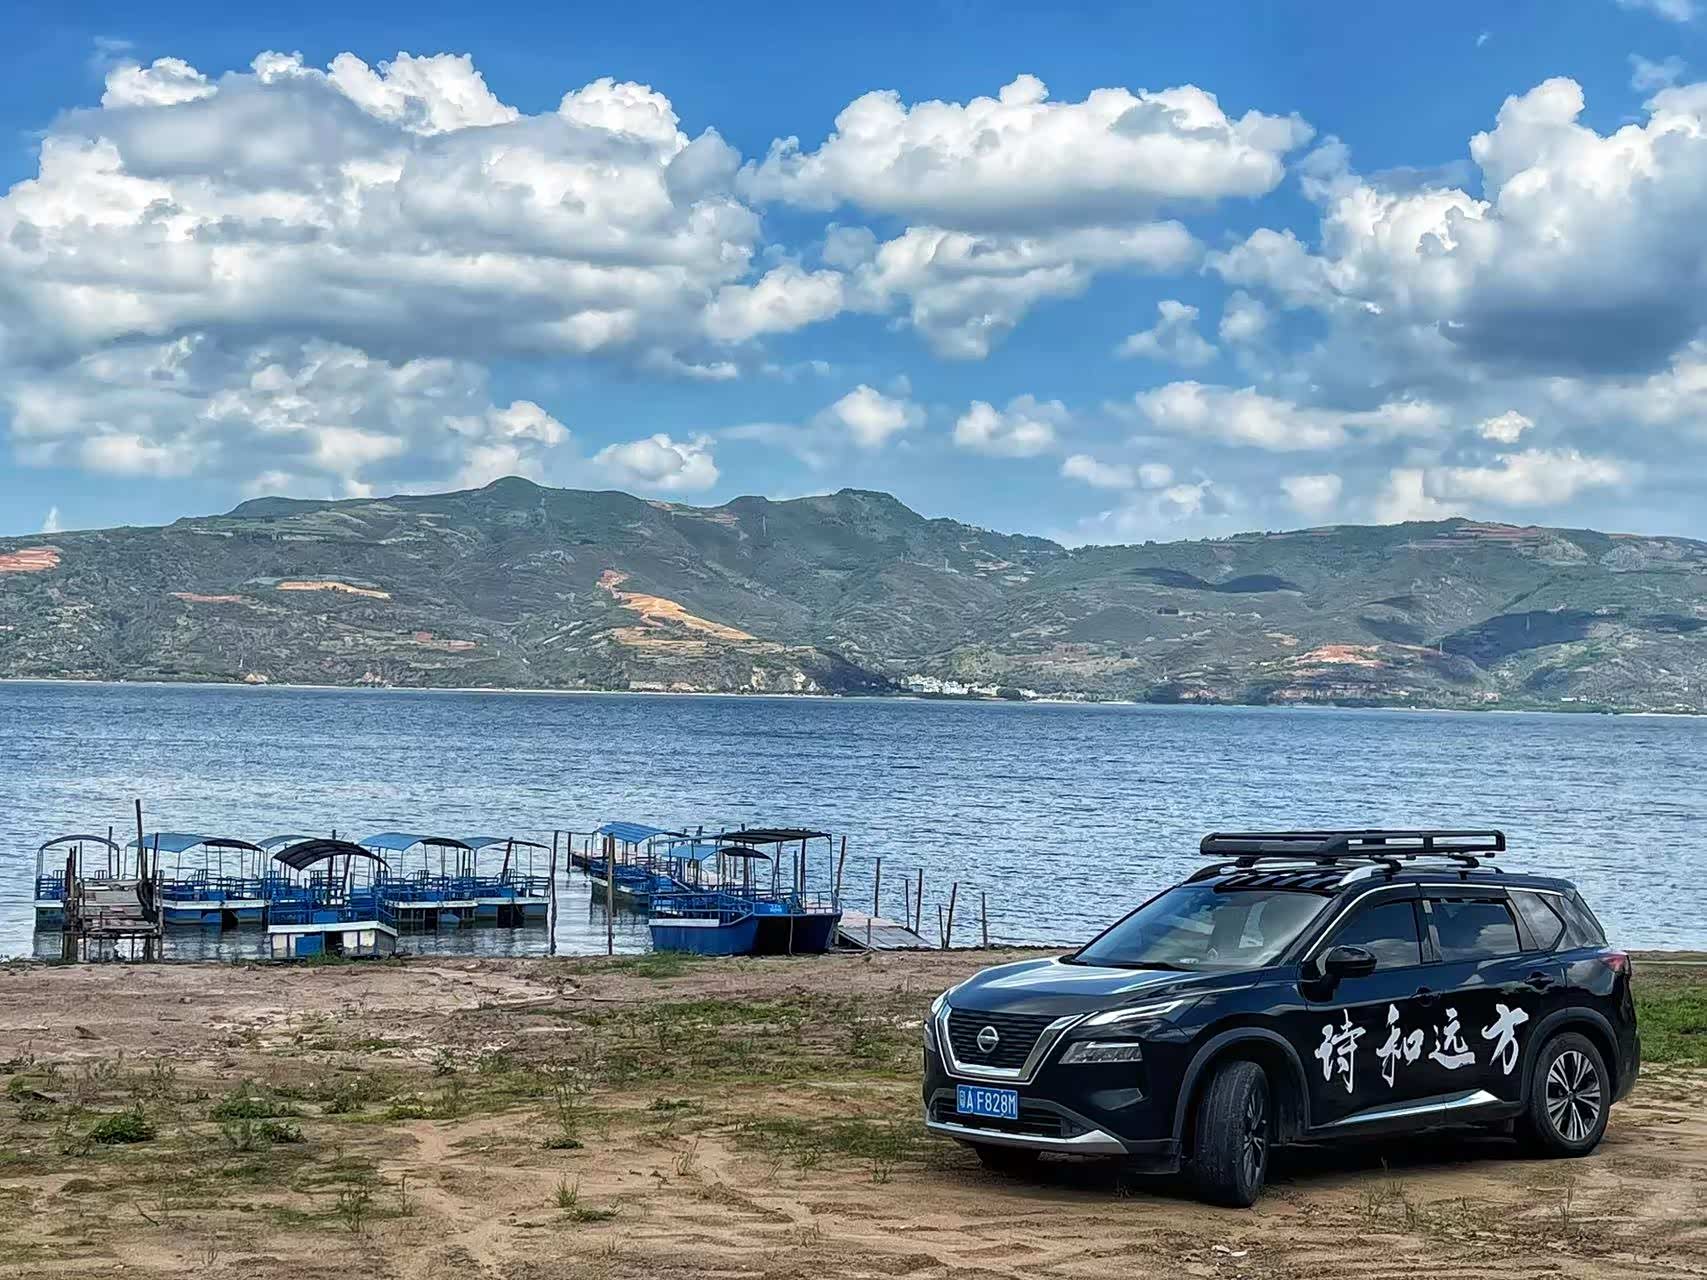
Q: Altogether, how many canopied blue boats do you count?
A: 9